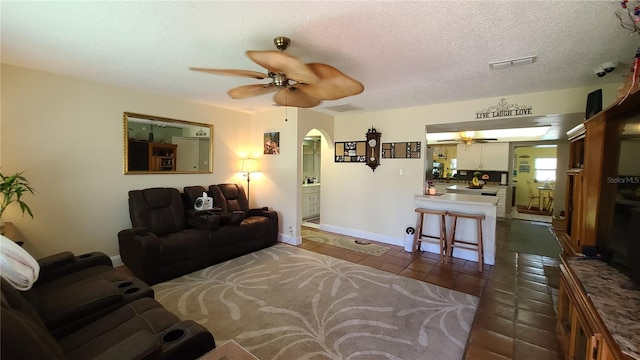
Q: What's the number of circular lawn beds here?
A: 0